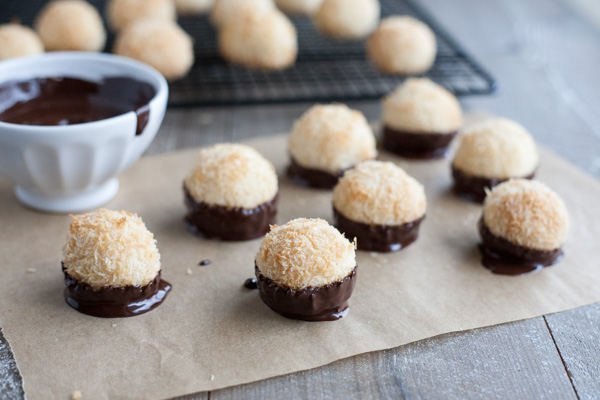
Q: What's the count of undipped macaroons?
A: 10